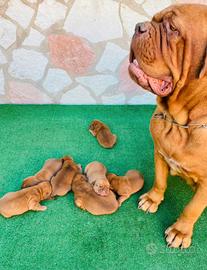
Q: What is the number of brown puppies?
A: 7